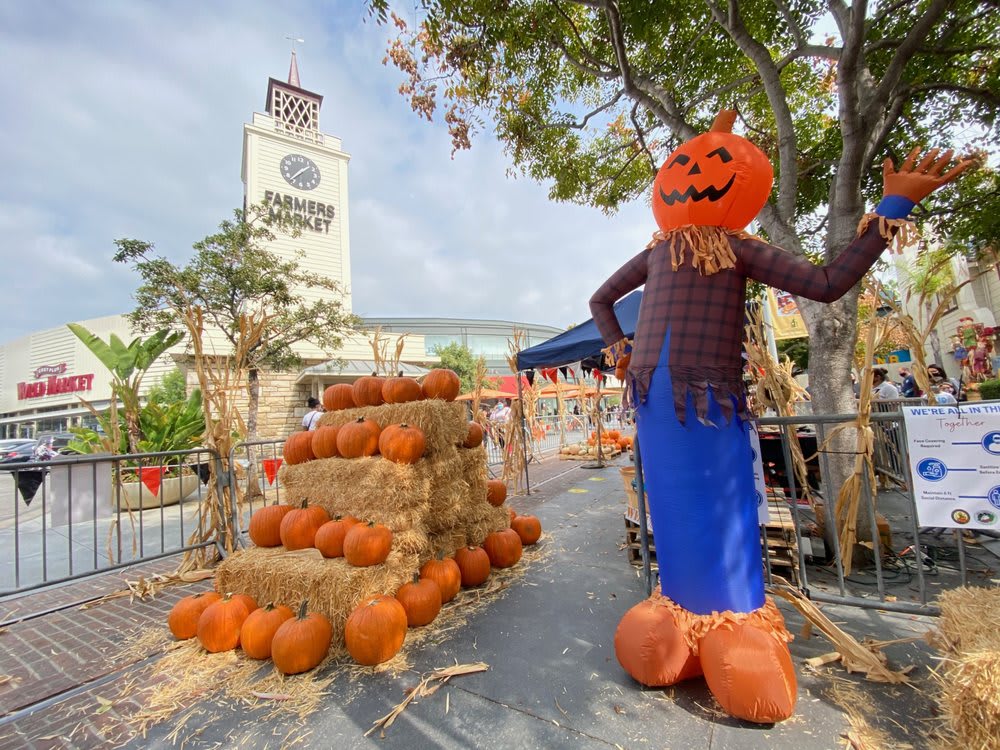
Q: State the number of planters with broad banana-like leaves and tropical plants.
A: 1